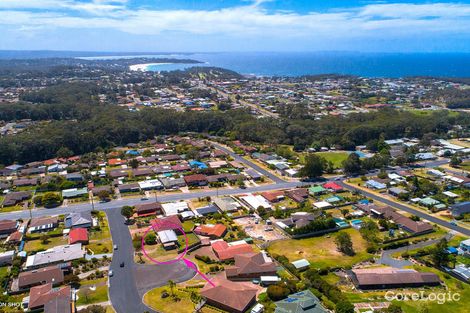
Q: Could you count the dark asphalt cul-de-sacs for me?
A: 1